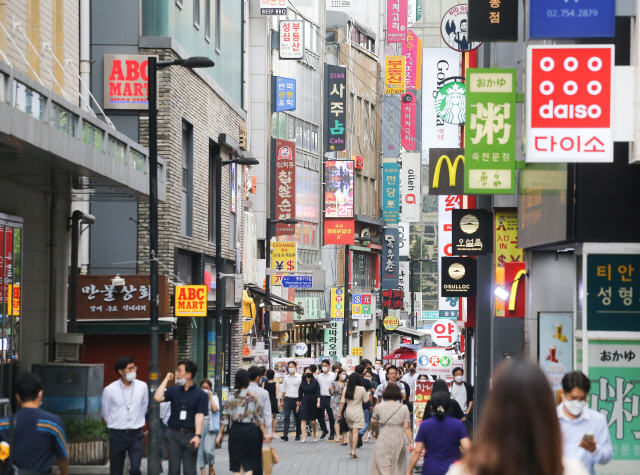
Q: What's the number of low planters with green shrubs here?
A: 1